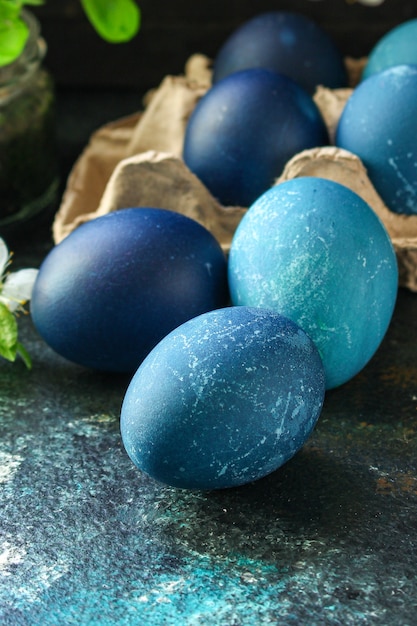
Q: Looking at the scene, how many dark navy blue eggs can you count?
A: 3